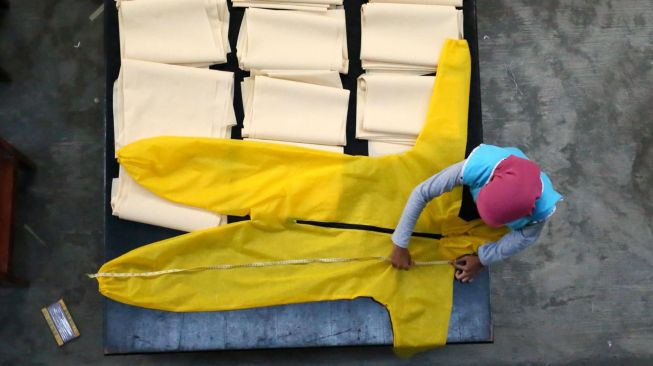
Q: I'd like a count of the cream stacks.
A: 11